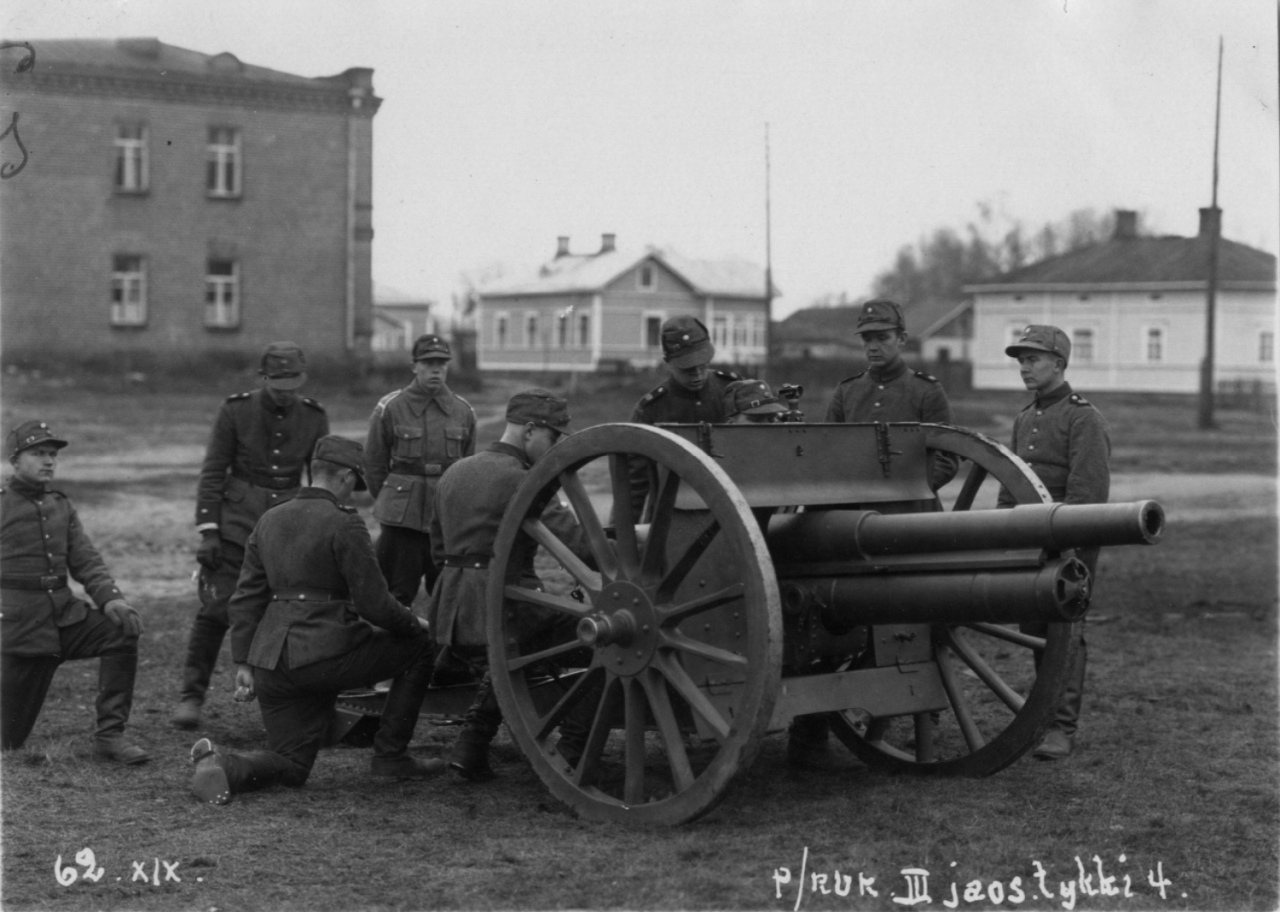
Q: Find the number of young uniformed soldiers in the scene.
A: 9